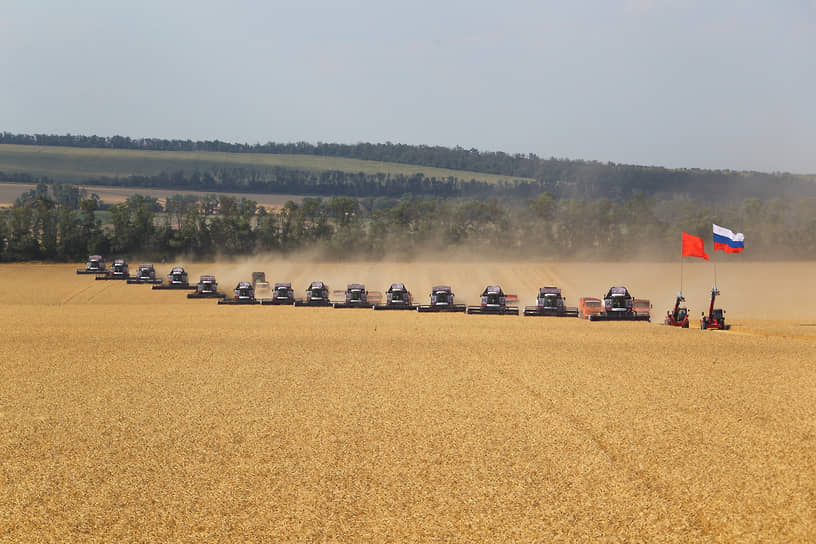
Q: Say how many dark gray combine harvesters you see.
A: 14